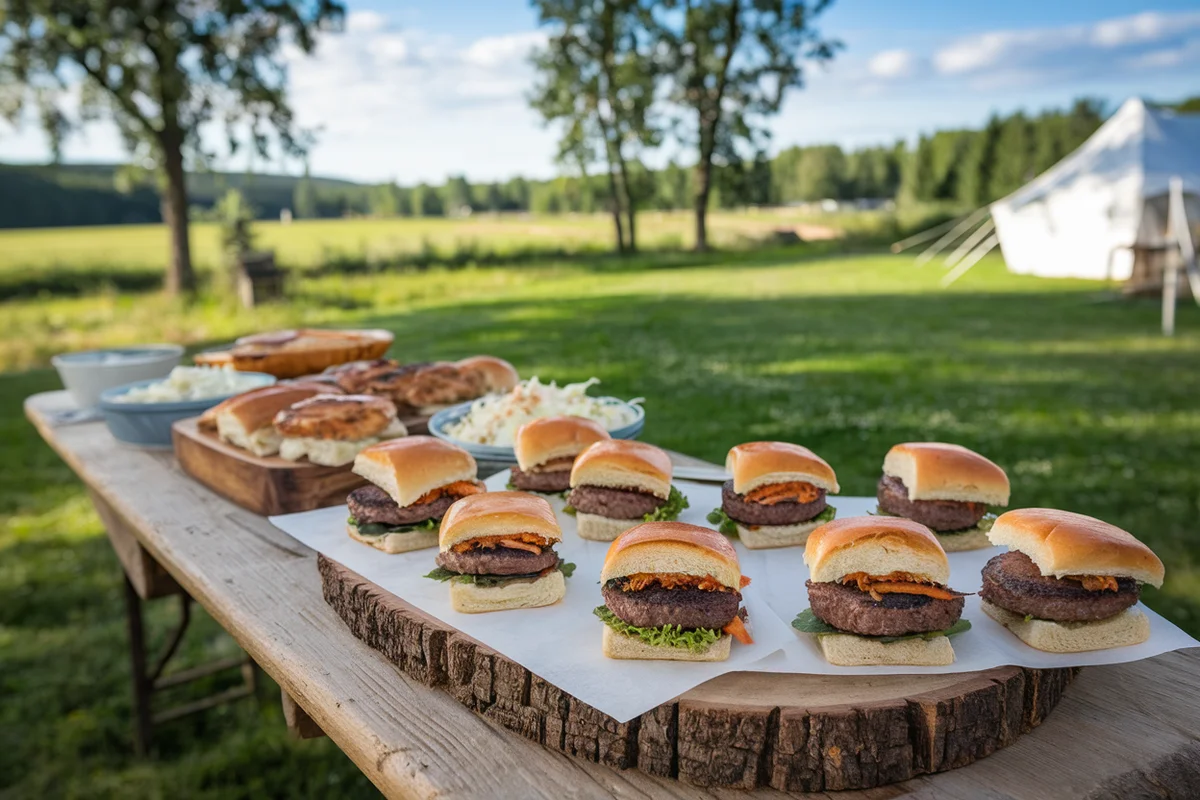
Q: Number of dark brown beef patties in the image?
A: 9